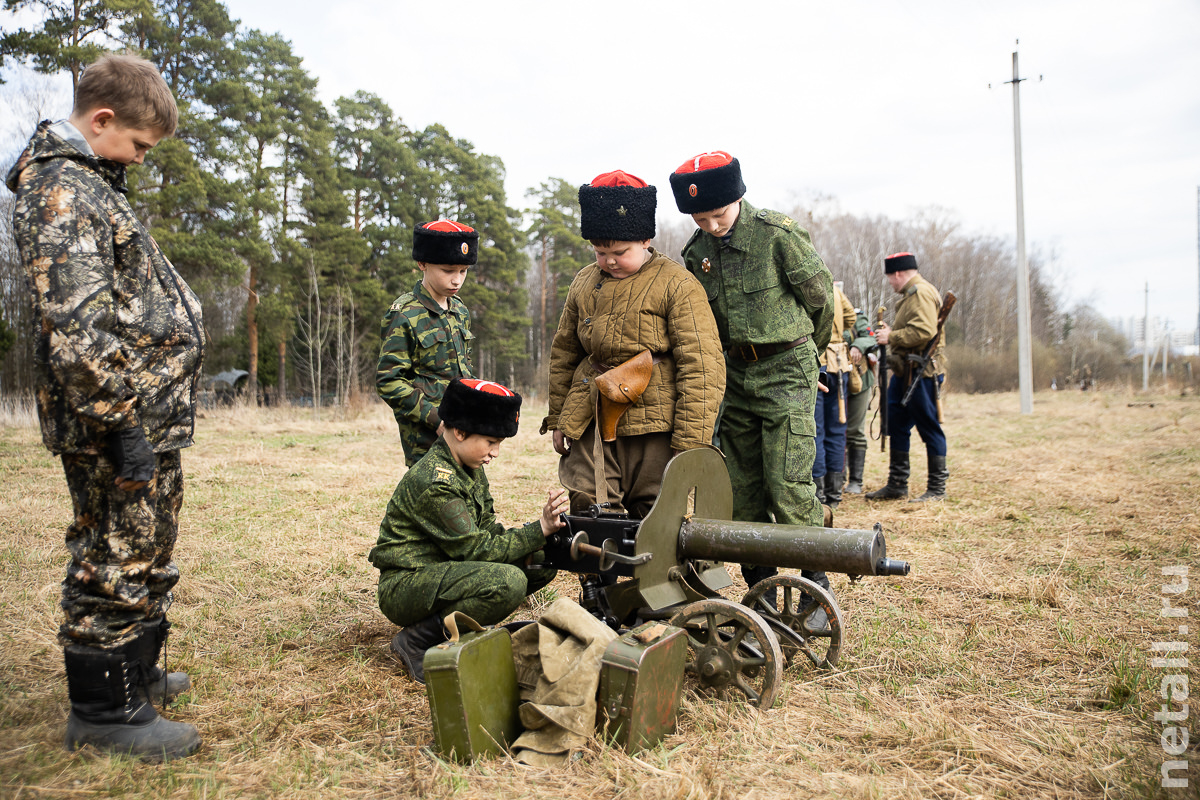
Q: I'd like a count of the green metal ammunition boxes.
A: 2